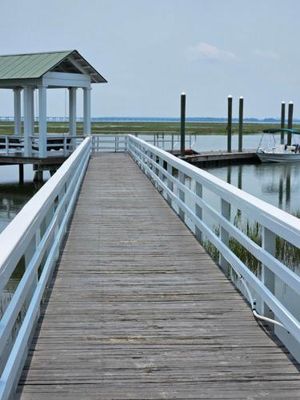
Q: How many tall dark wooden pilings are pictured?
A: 5